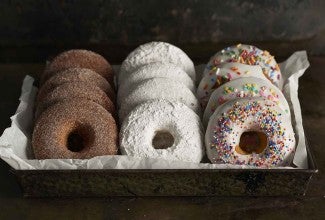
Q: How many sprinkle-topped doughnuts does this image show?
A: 4